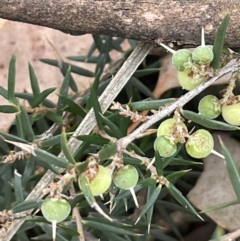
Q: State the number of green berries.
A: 11